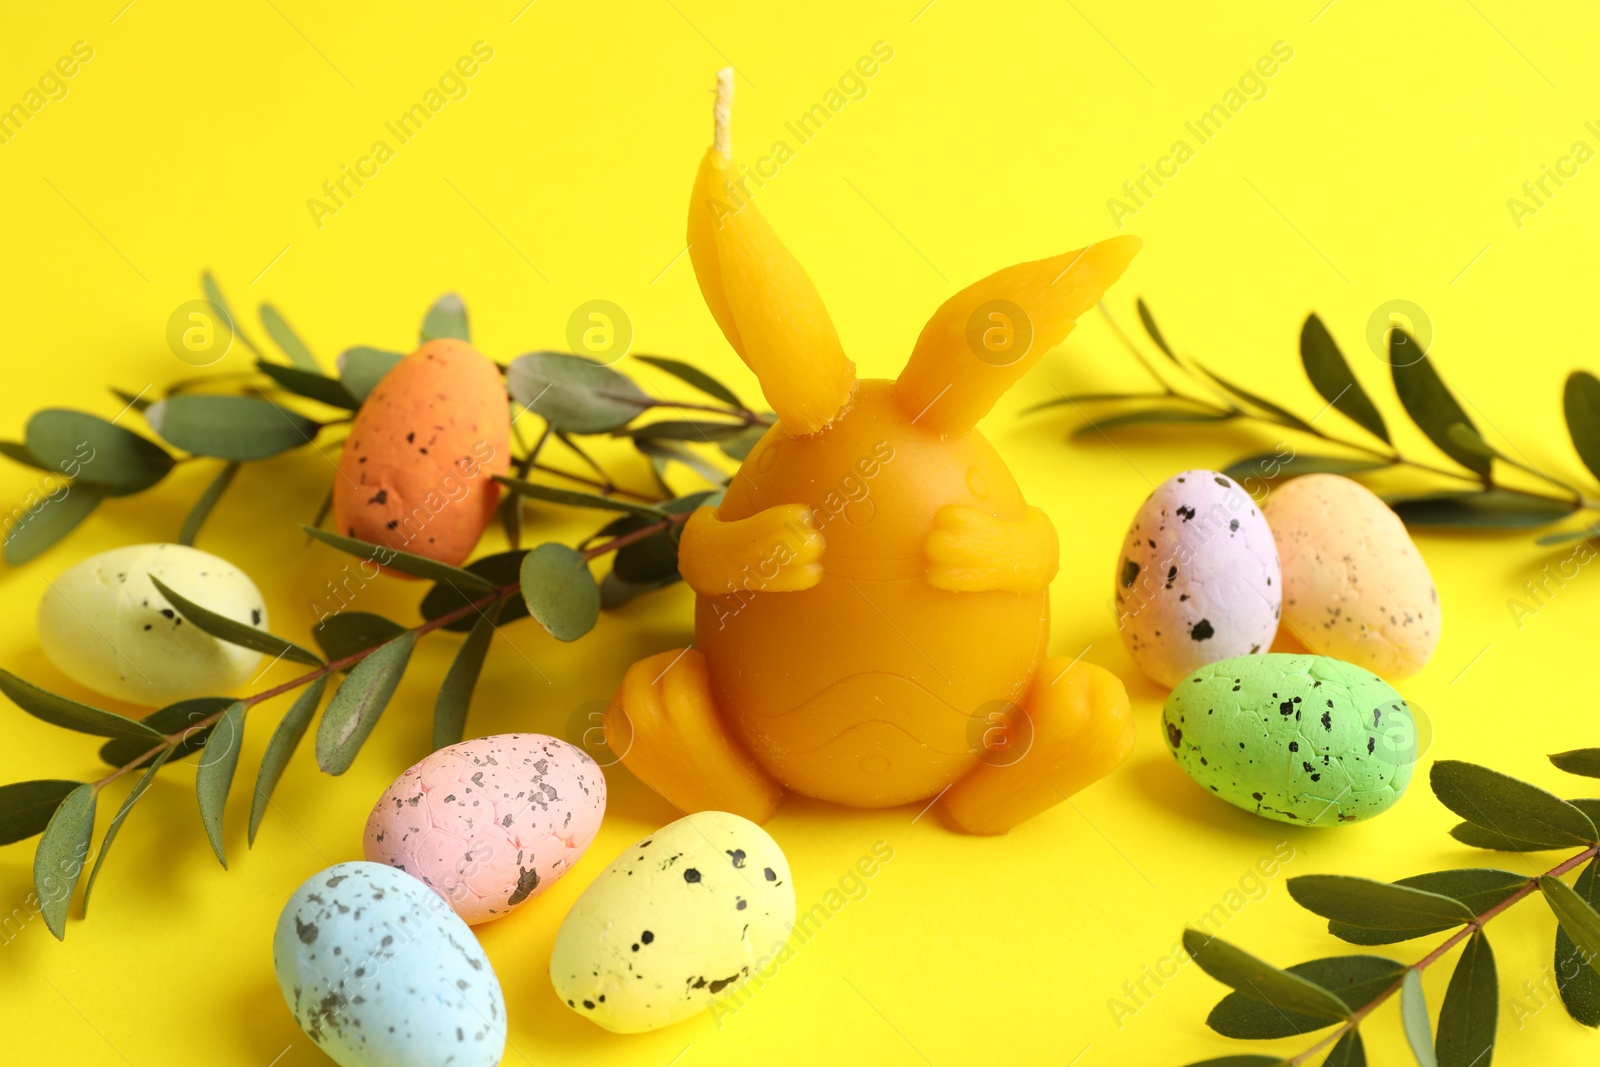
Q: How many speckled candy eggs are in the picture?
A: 8